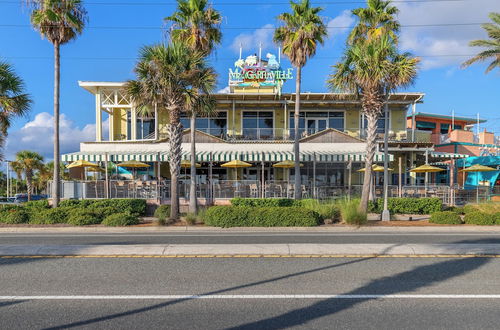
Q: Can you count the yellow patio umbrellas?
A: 9